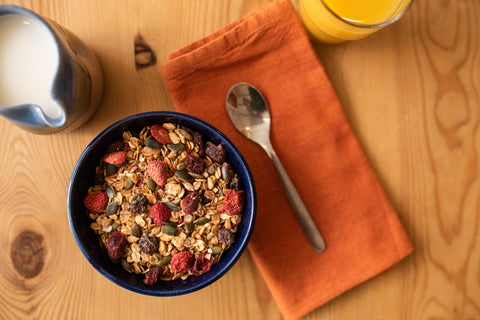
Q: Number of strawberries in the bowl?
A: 7